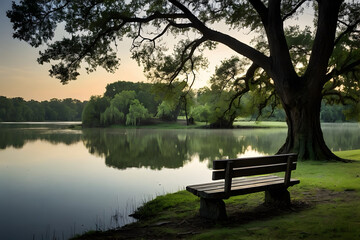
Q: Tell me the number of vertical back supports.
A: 2